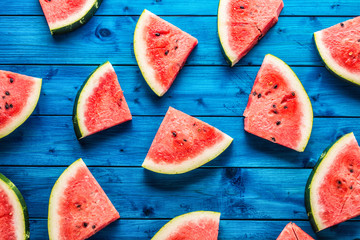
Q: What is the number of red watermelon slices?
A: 13